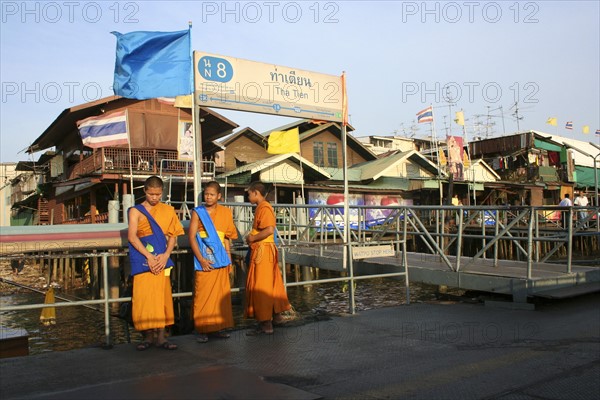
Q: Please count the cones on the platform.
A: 0